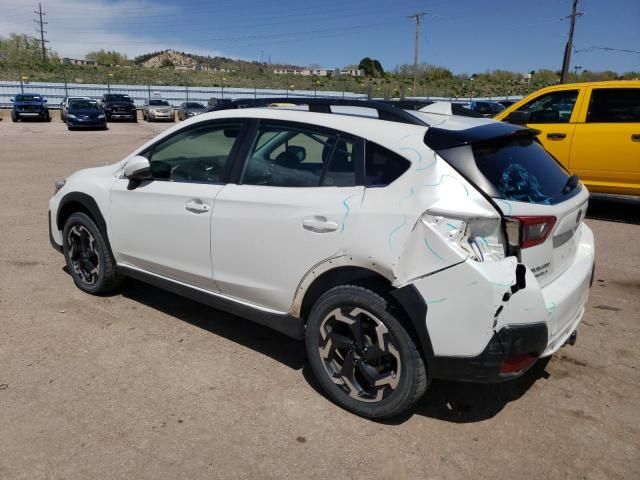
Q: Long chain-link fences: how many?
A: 1